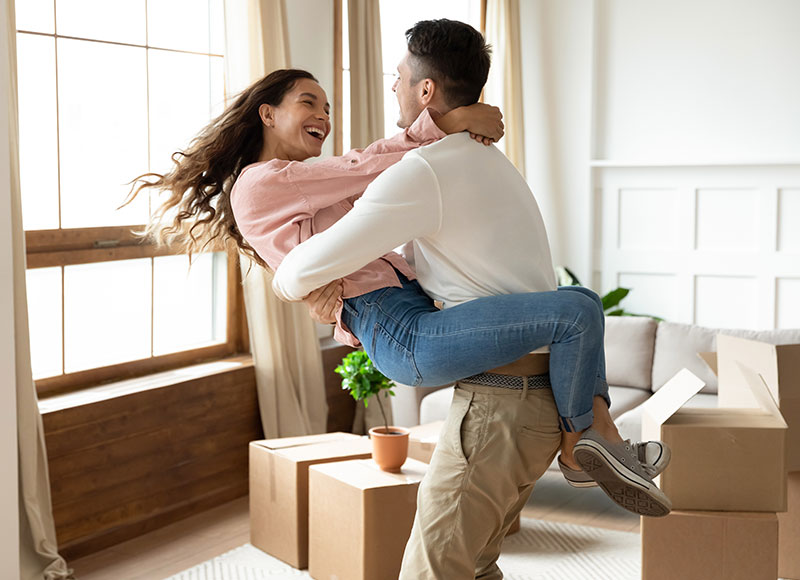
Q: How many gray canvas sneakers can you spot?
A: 2